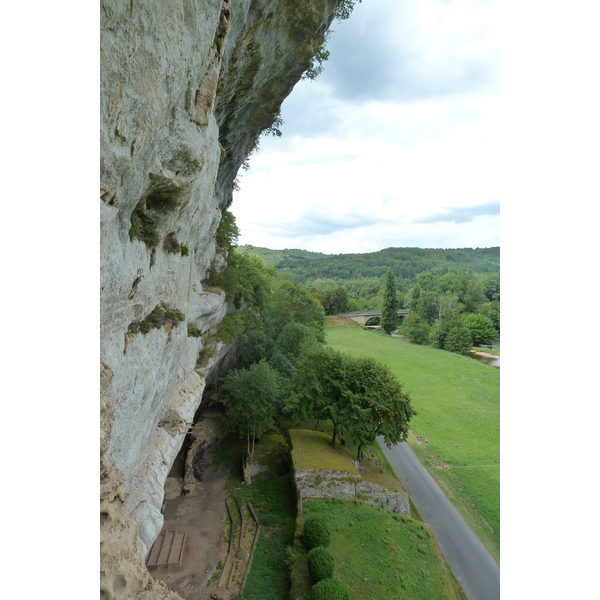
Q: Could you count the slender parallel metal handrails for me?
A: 0